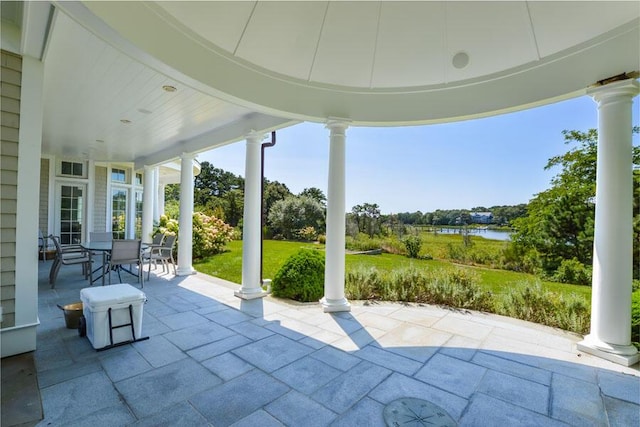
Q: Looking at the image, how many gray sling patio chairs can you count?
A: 6